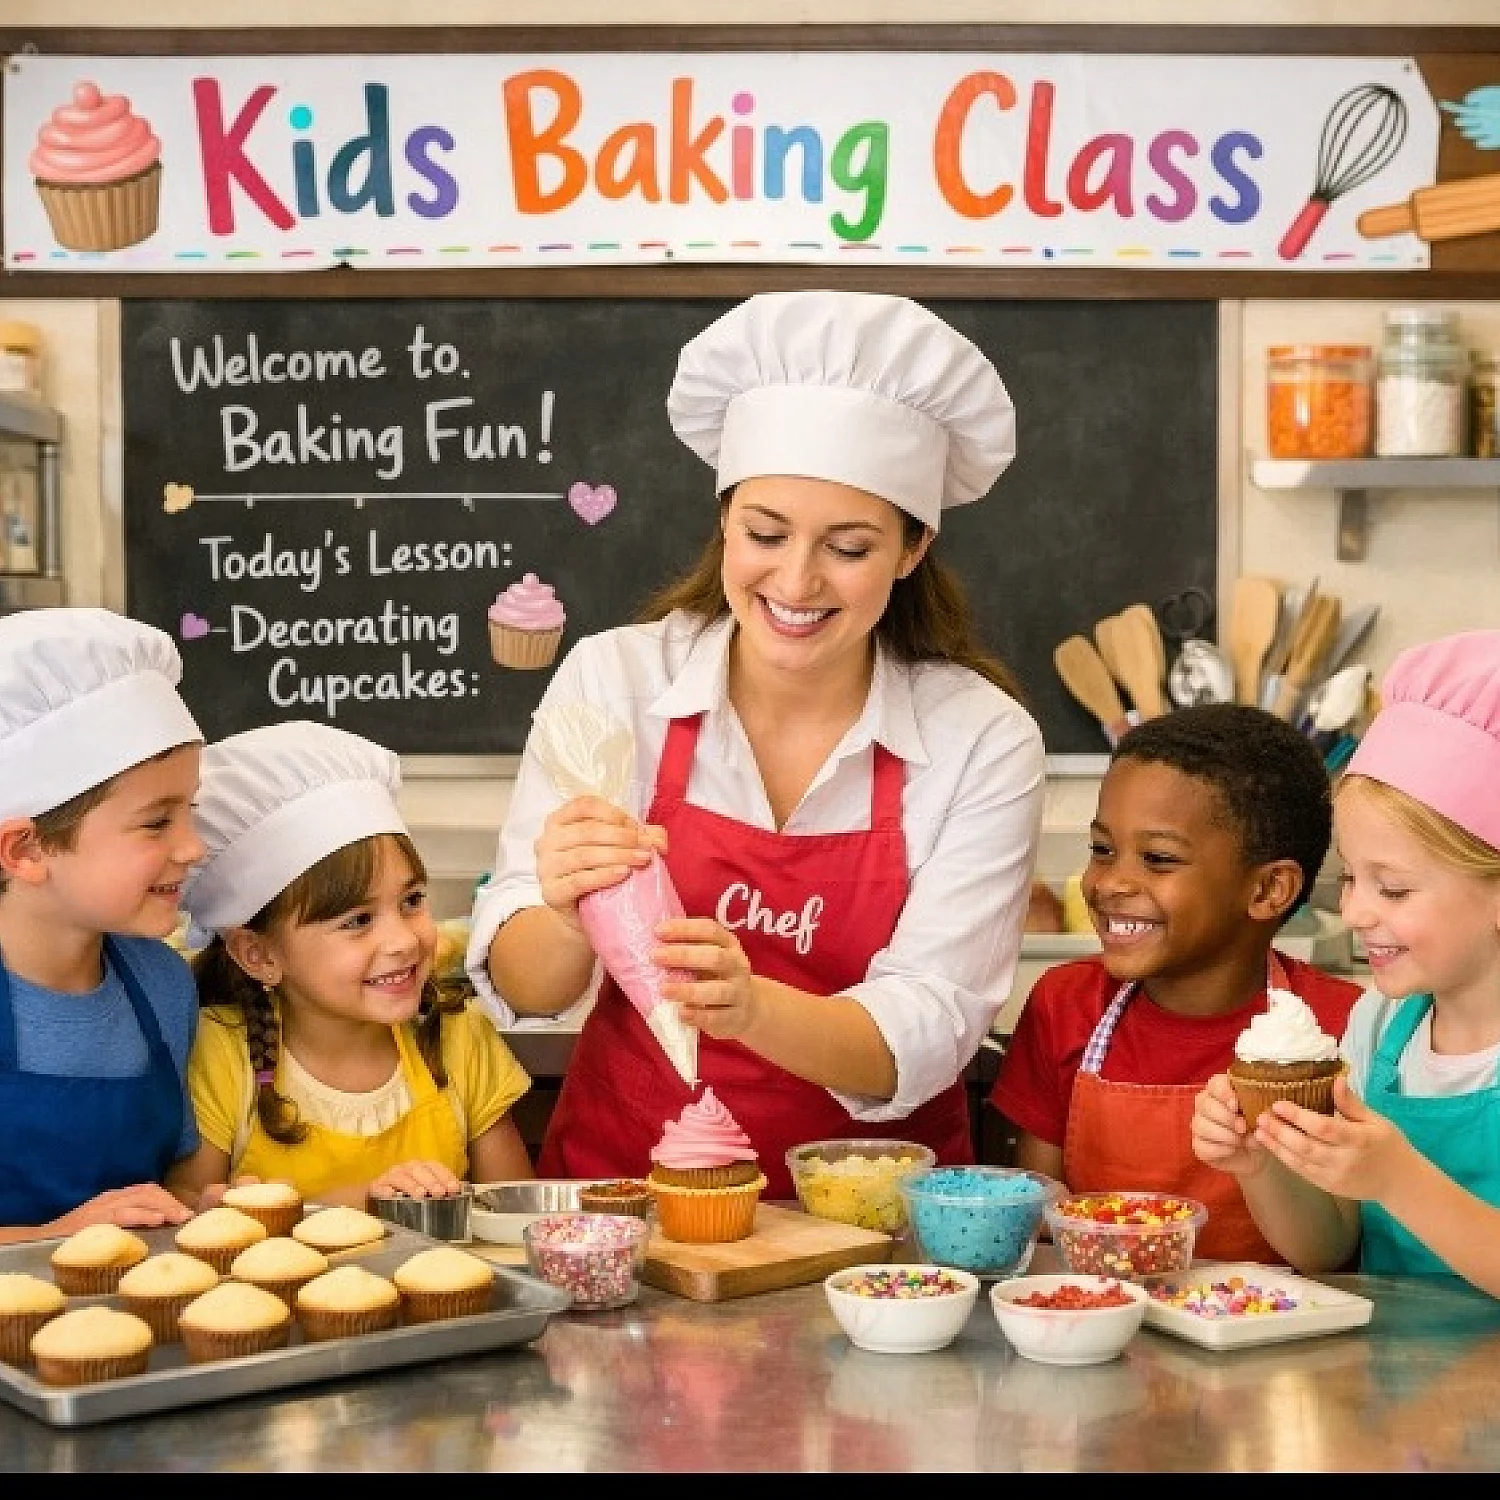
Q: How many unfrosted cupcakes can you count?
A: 11